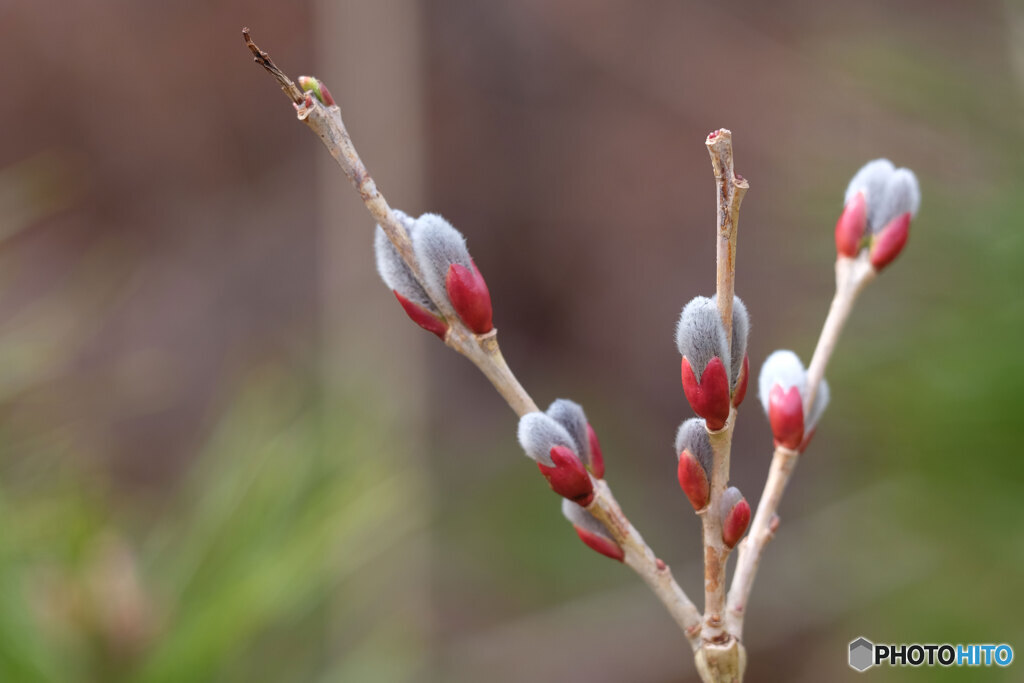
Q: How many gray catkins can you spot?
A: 13